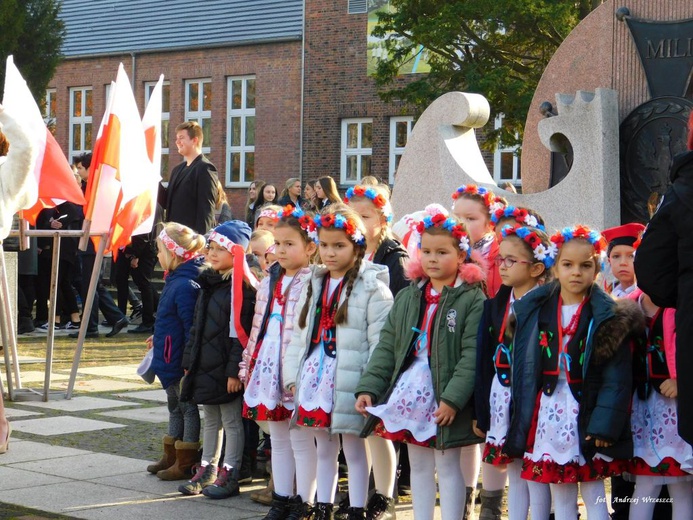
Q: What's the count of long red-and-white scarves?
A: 1